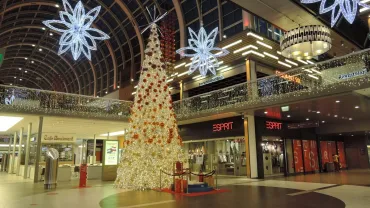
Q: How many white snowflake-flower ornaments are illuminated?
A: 3